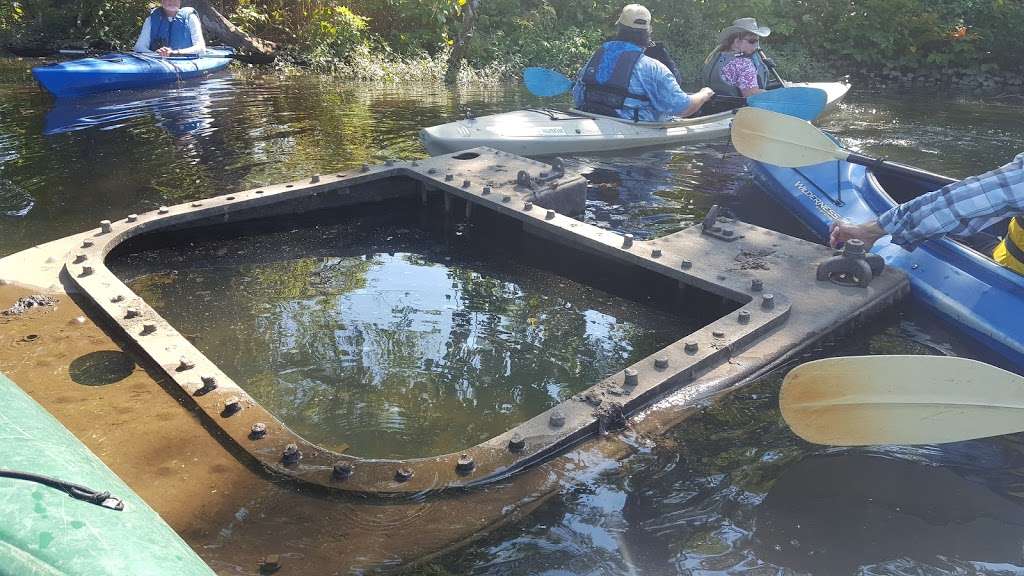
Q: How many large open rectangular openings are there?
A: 1